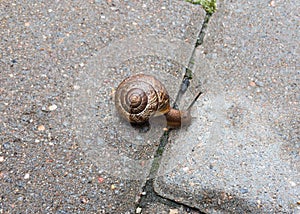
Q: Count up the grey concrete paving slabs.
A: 3